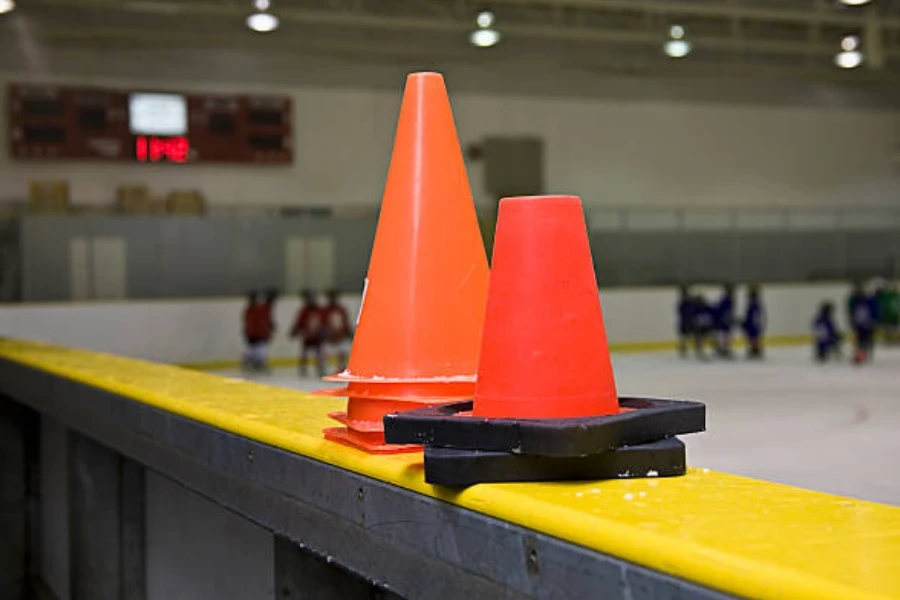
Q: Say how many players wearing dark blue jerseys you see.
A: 6